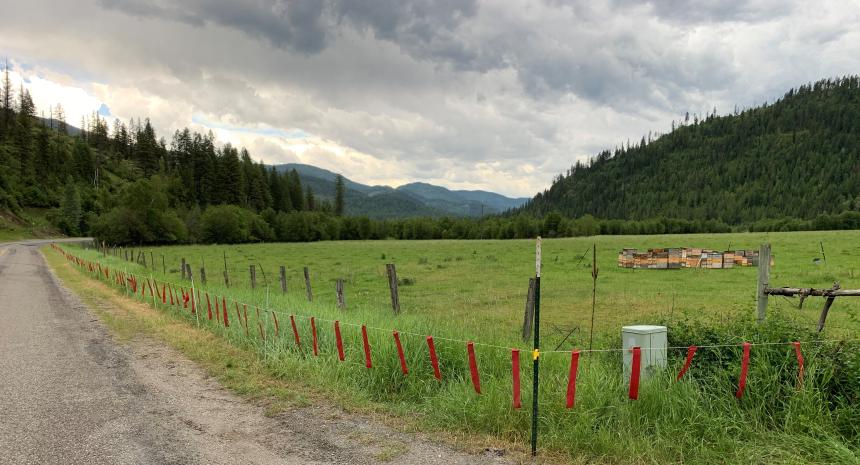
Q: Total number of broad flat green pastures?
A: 1